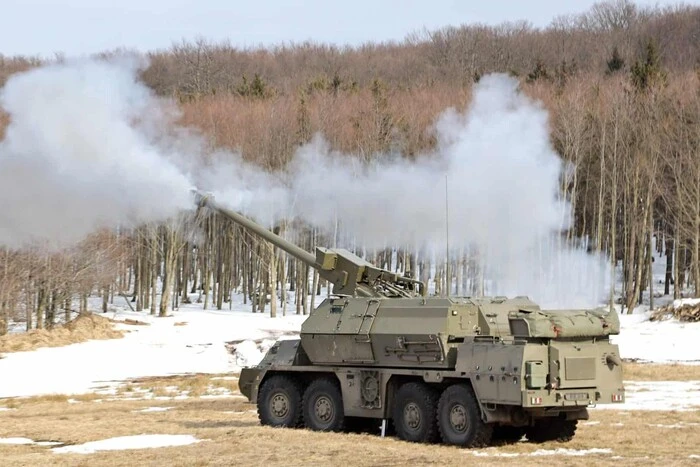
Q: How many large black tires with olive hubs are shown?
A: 4